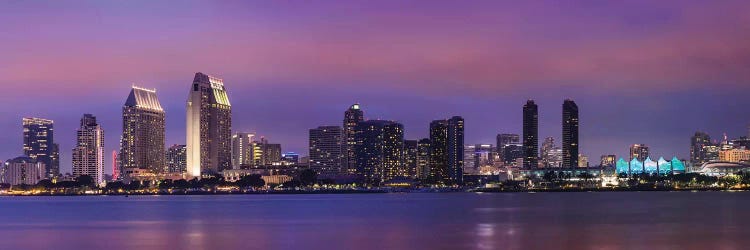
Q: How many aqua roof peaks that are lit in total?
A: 5